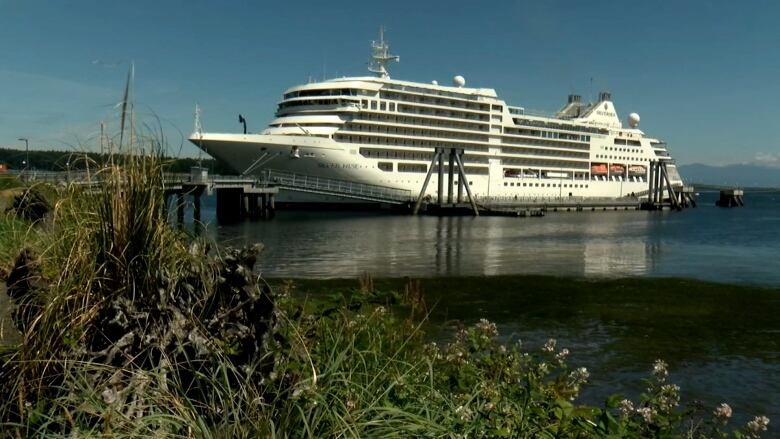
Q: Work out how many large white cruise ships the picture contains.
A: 1